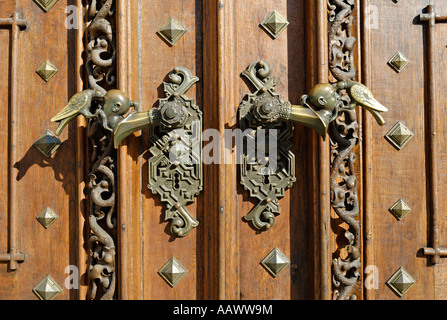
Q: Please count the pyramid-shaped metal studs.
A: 13